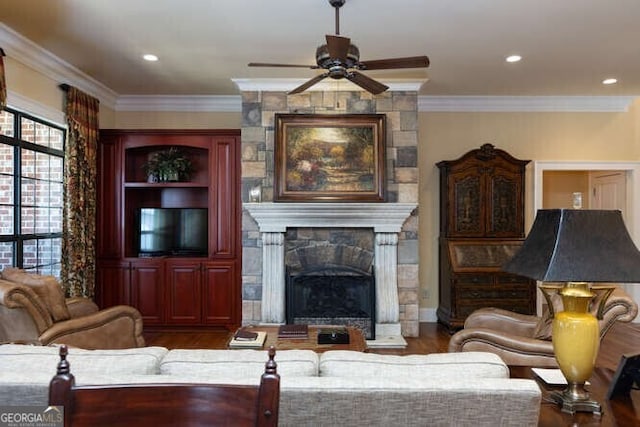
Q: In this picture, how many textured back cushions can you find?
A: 3